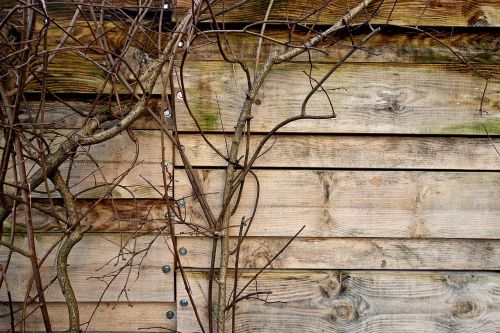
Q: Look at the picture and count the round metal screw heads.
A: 12